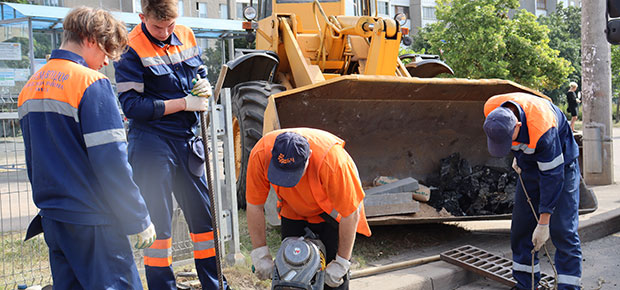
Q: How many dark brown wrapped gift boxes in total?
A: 0